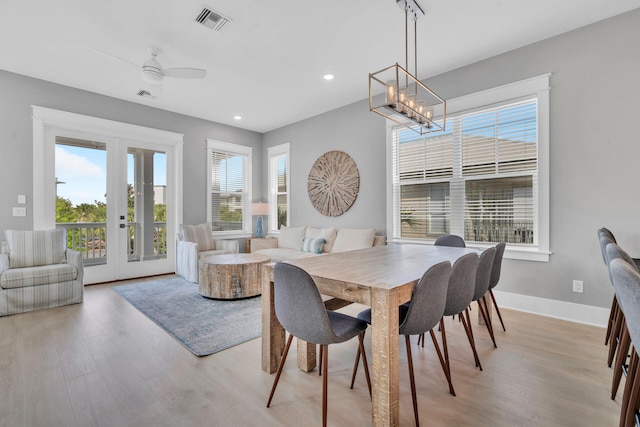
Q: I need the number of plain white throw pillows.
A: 3